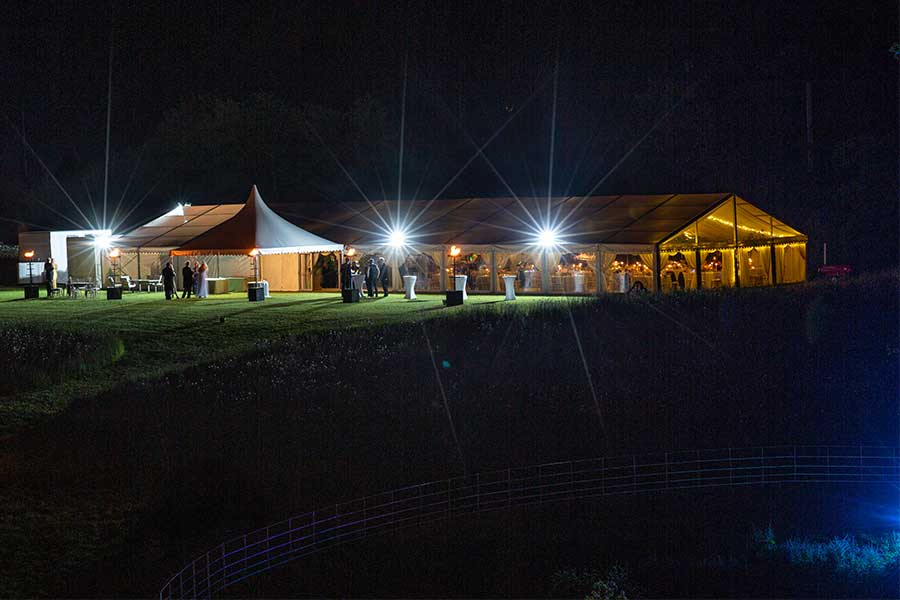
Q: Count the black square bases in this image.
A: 5